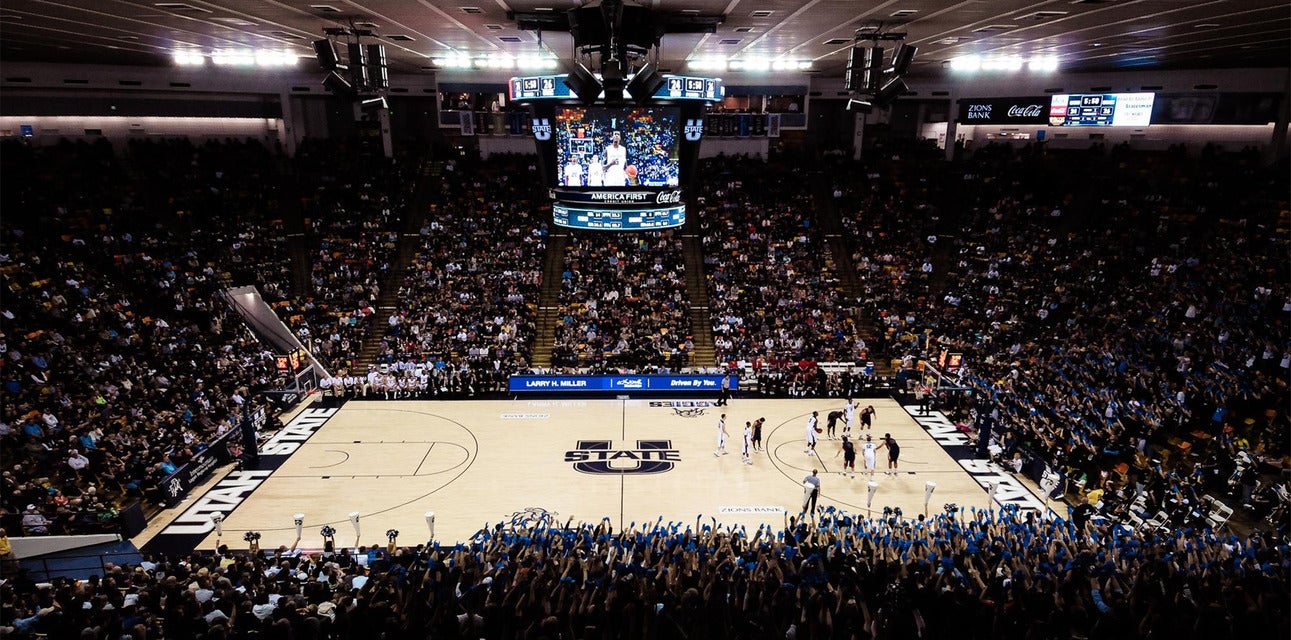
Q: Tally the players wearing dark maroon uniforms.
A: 5